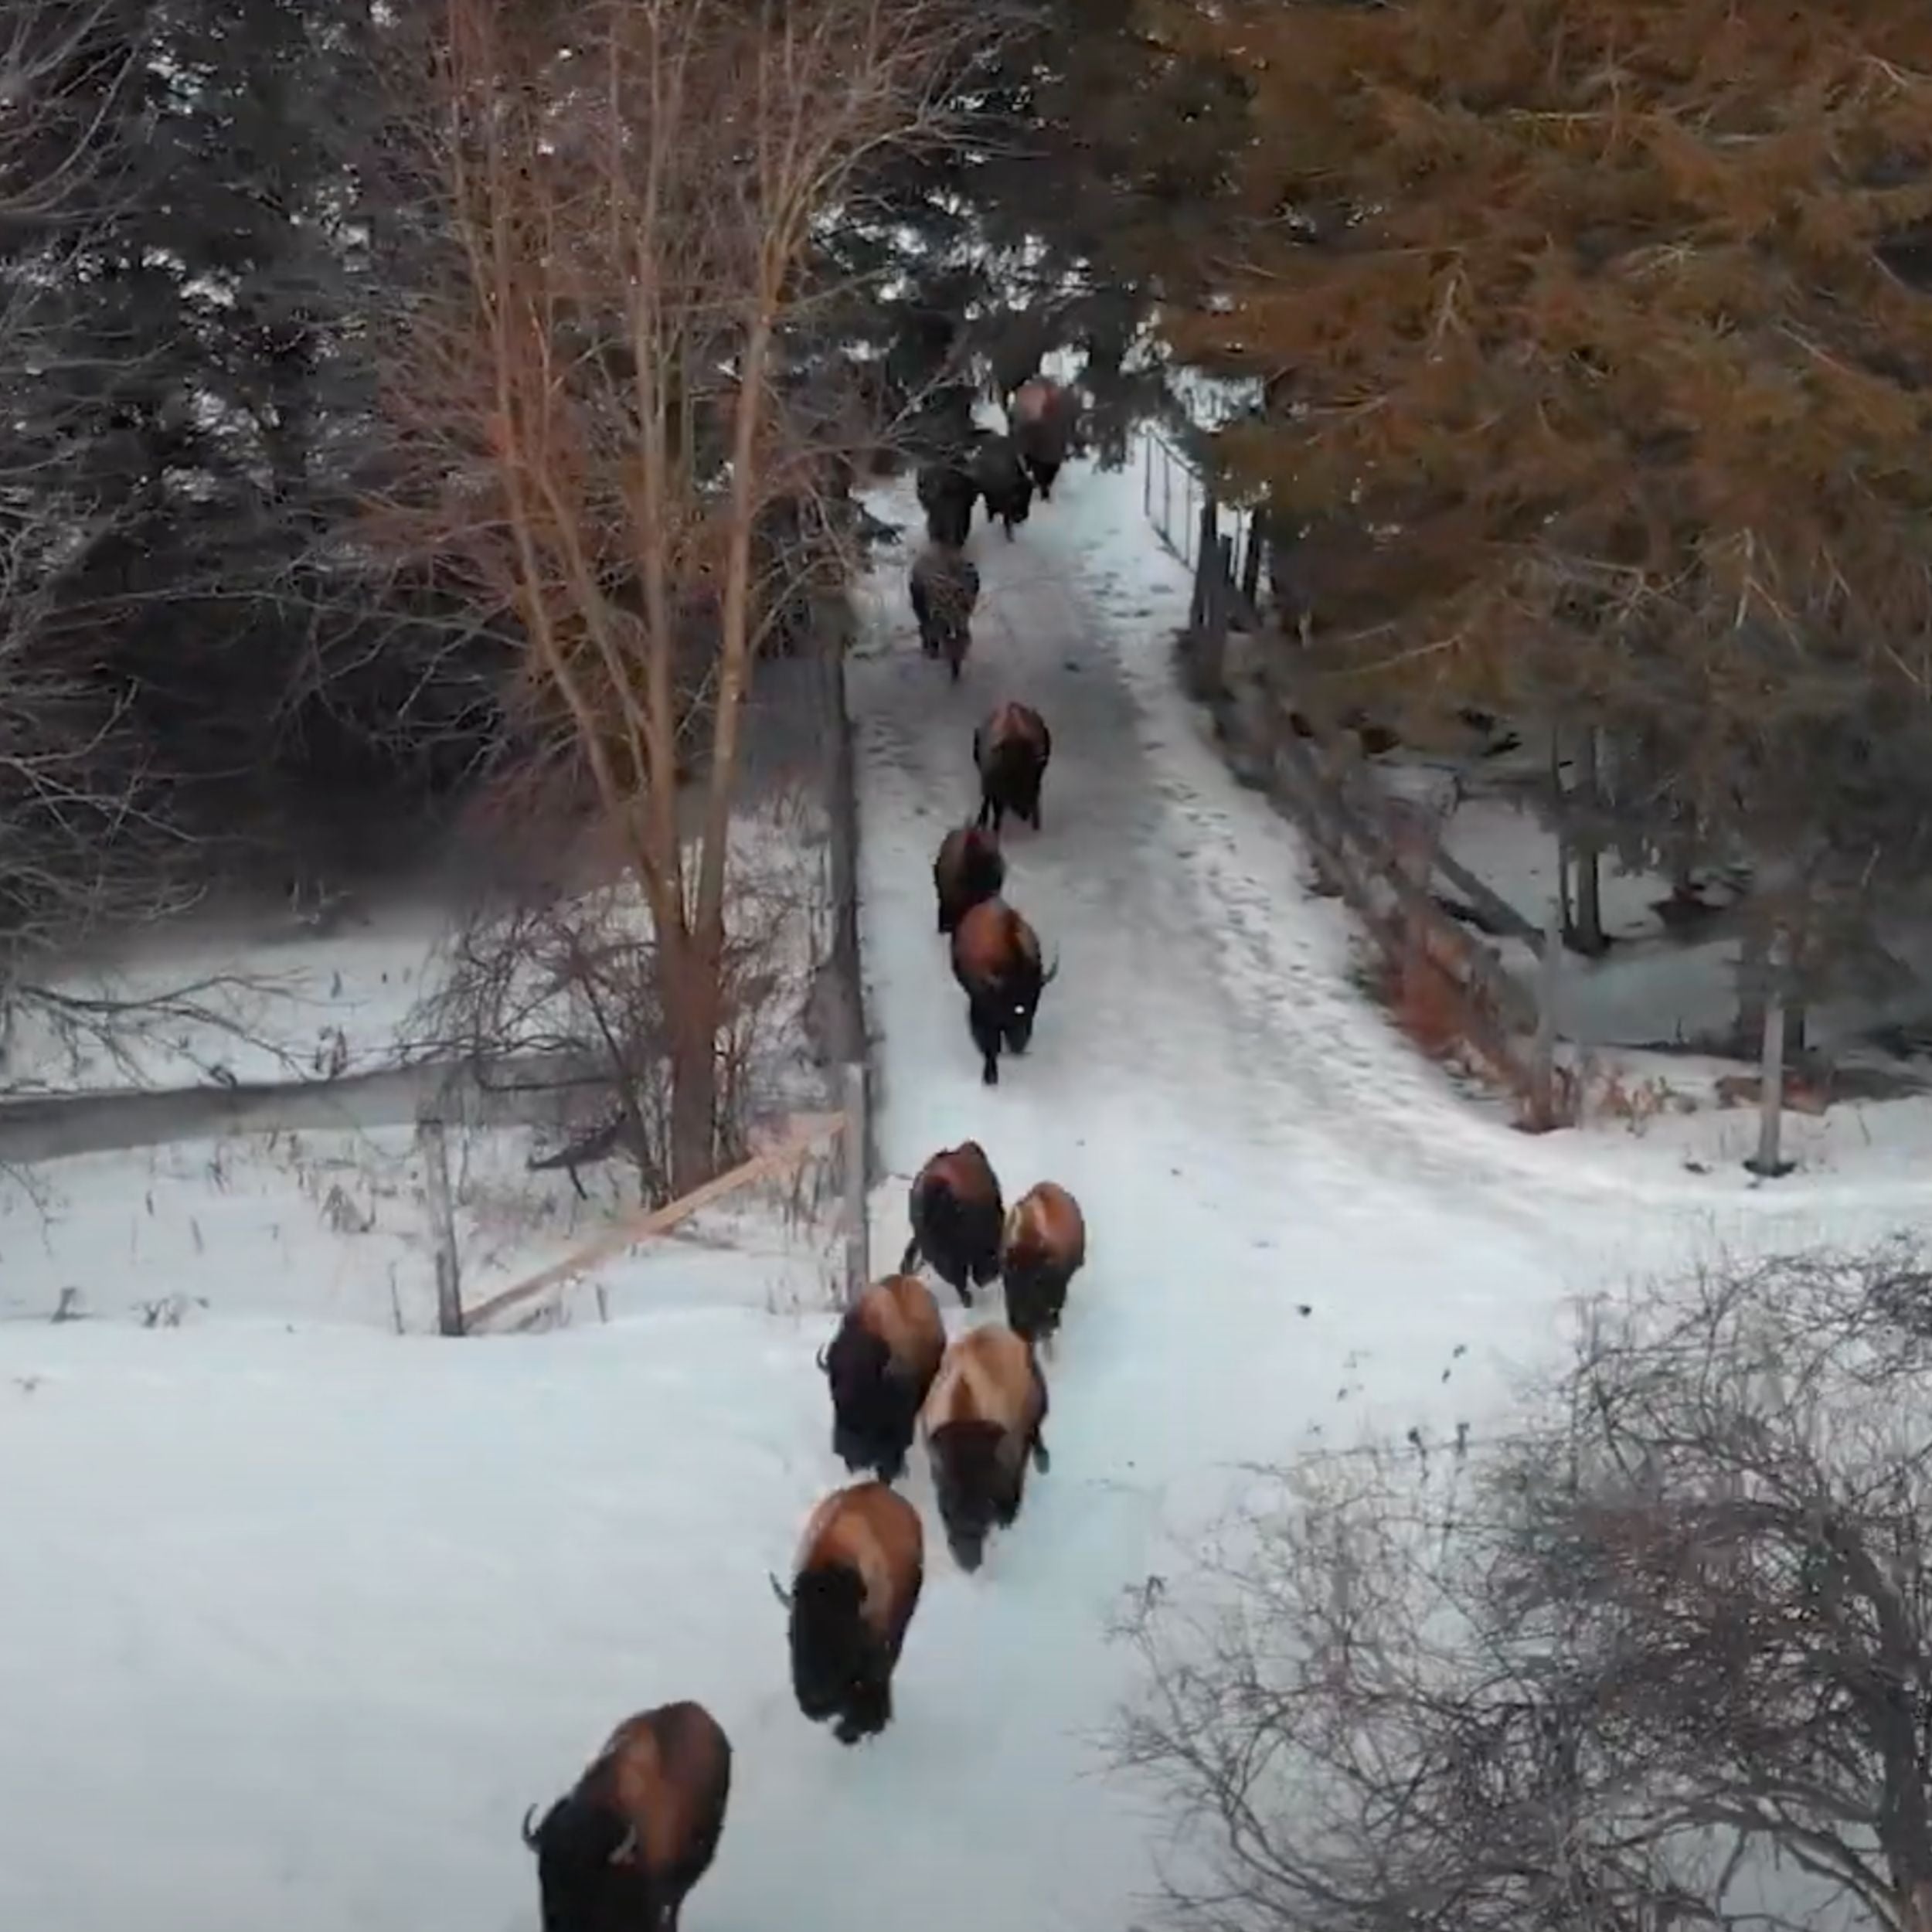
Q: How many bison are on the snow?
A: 13